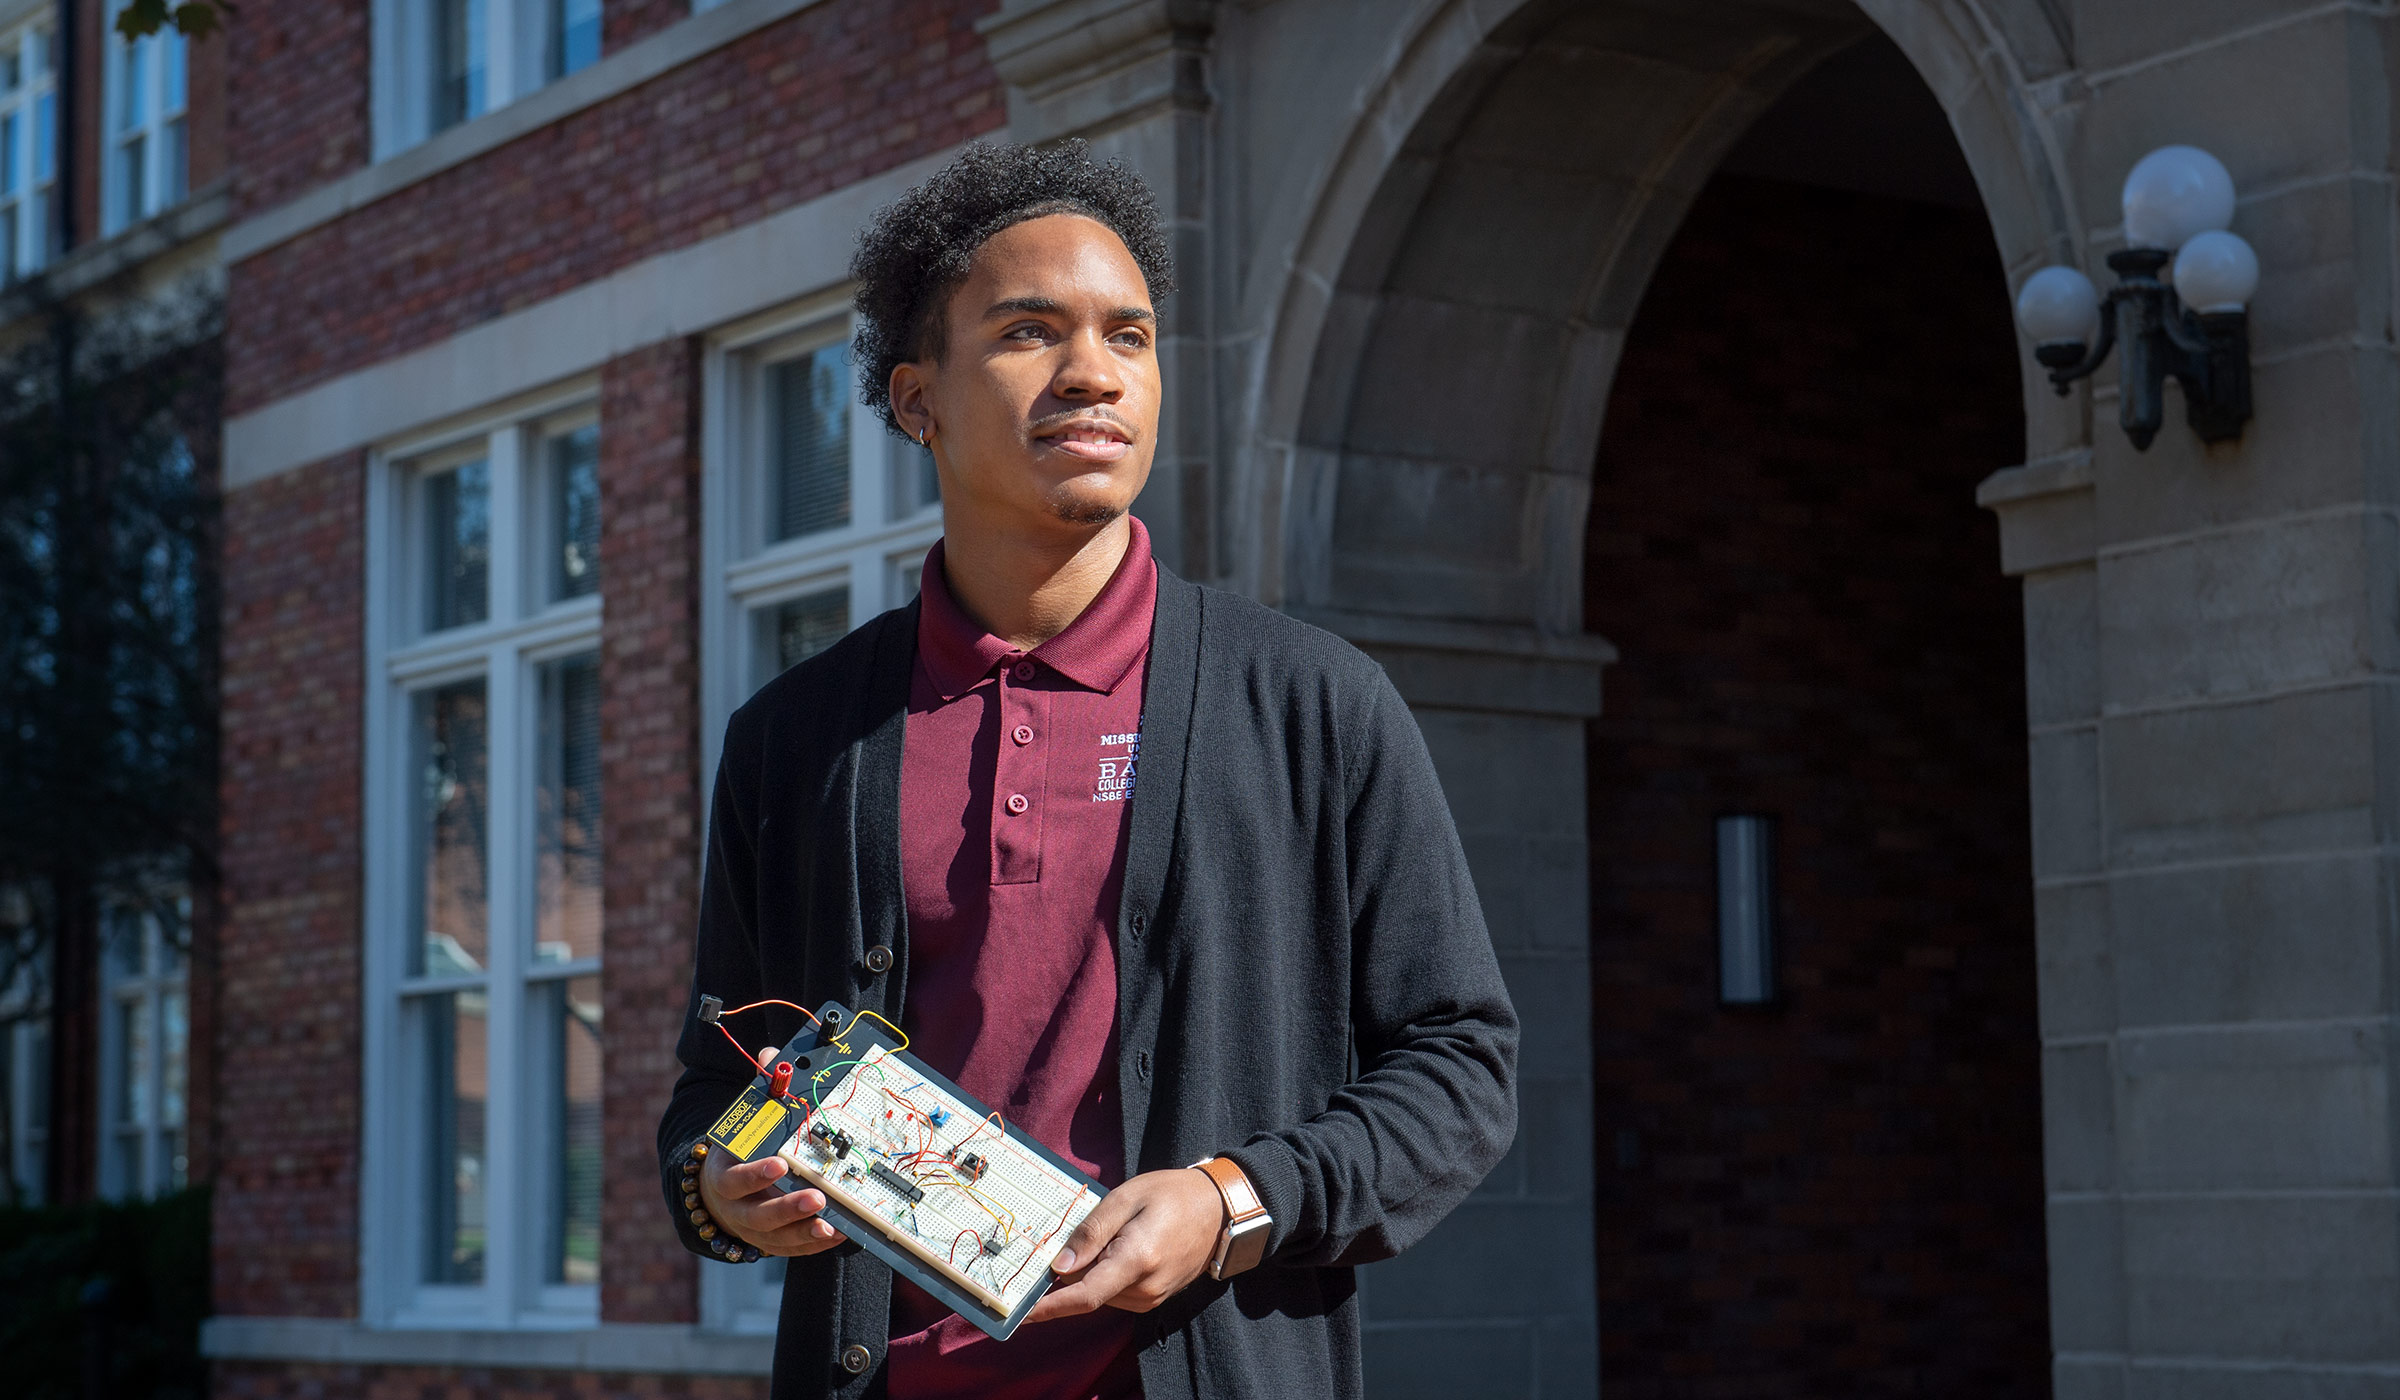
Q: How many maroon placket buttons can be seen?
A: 3